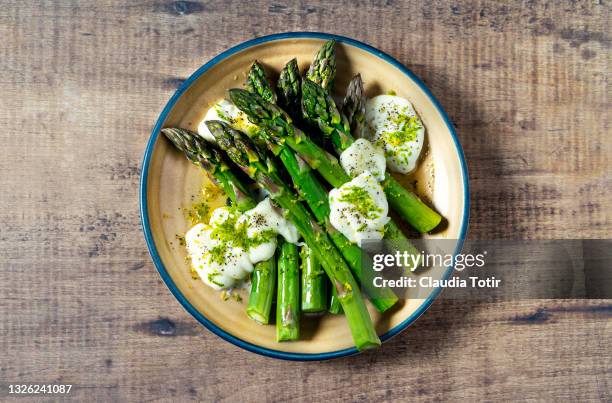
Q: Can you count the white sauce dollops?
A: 5